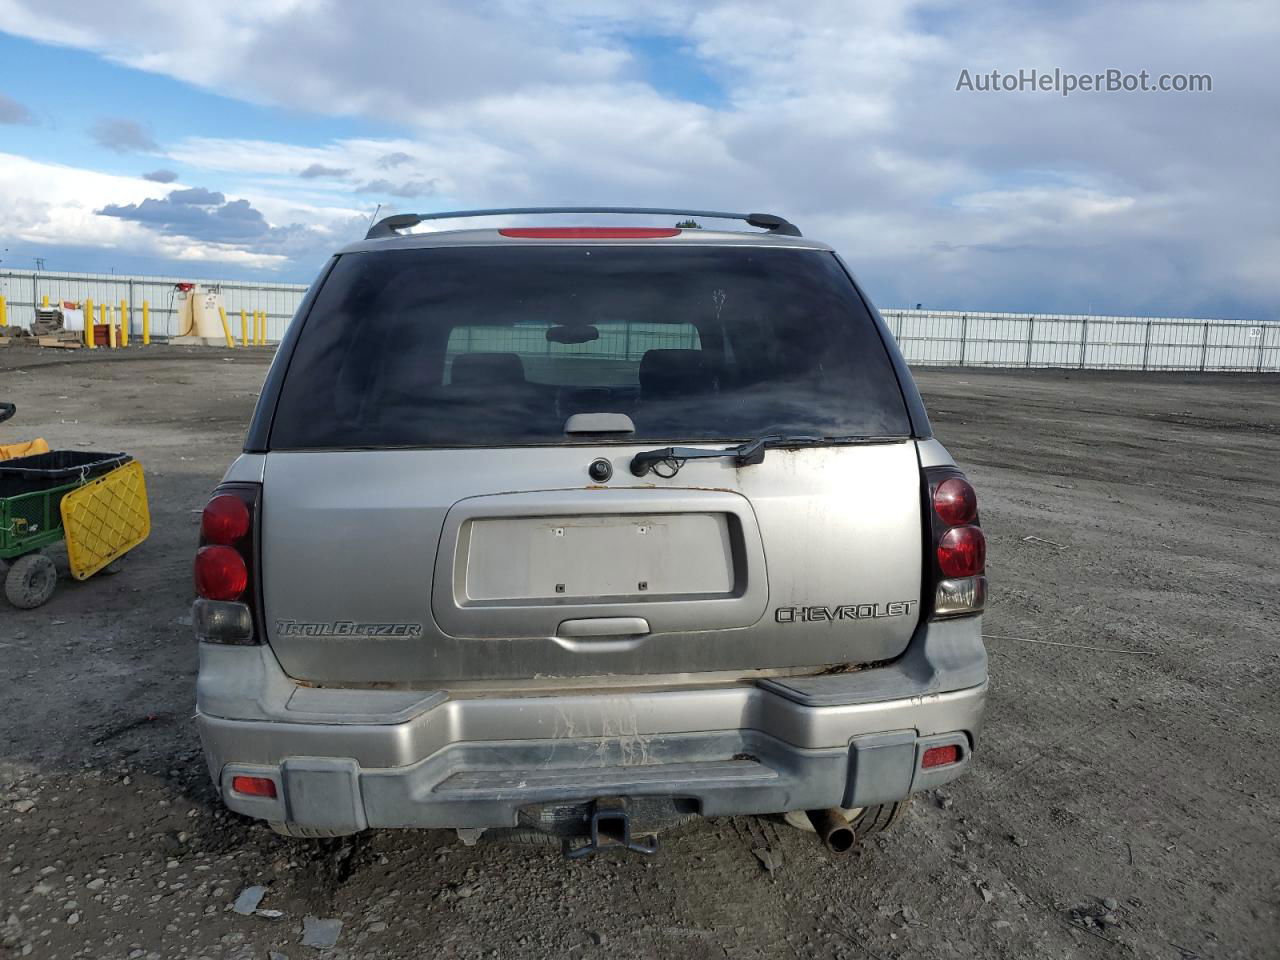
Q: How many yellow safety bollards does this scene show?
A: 11